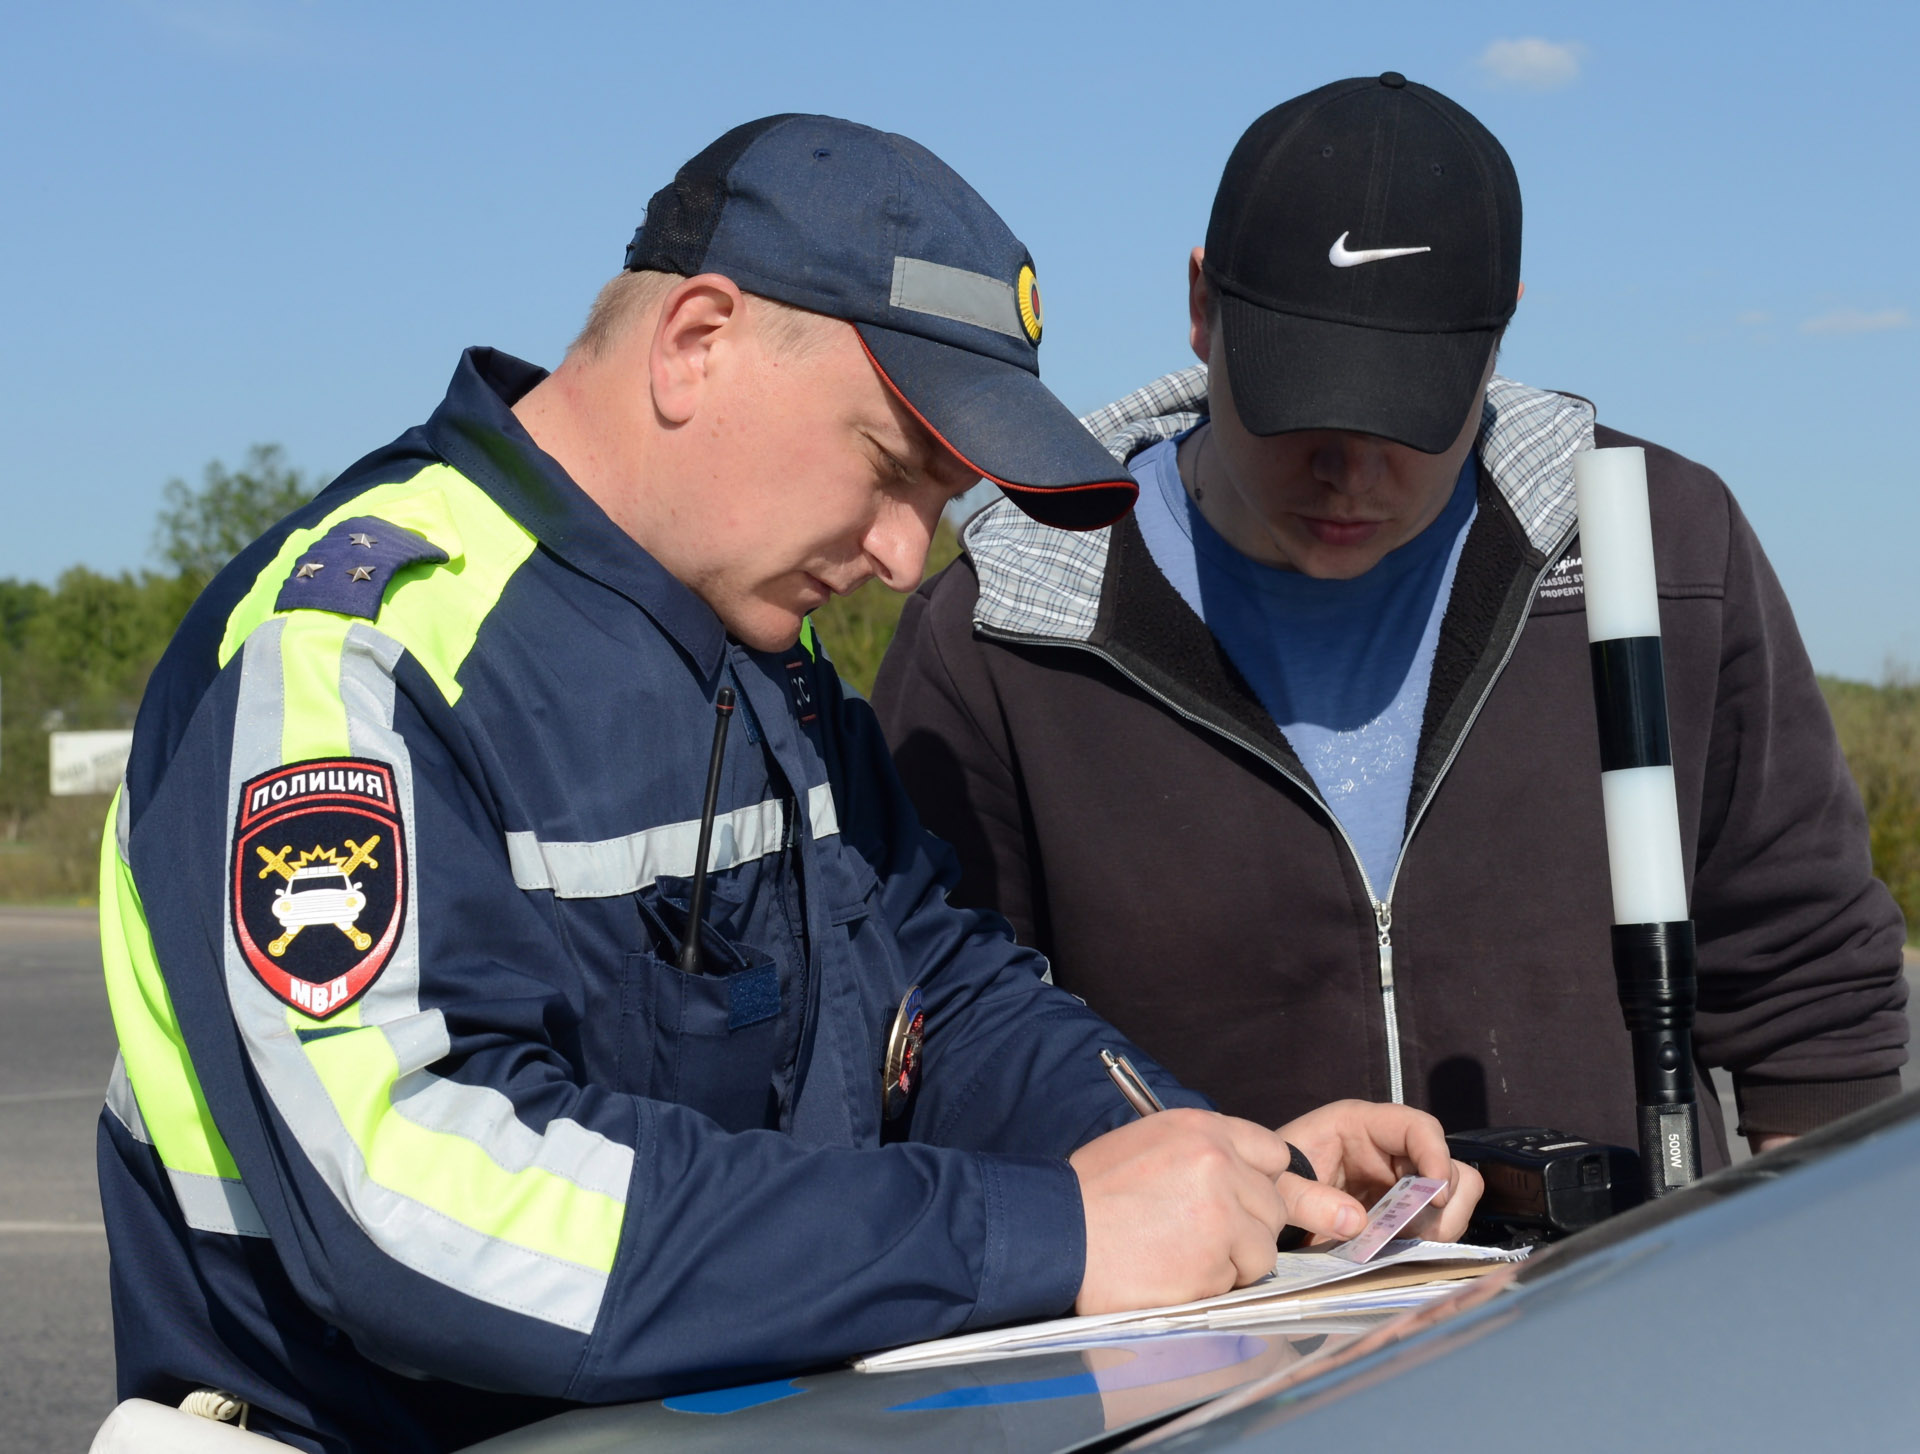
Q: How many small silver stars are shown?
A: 3